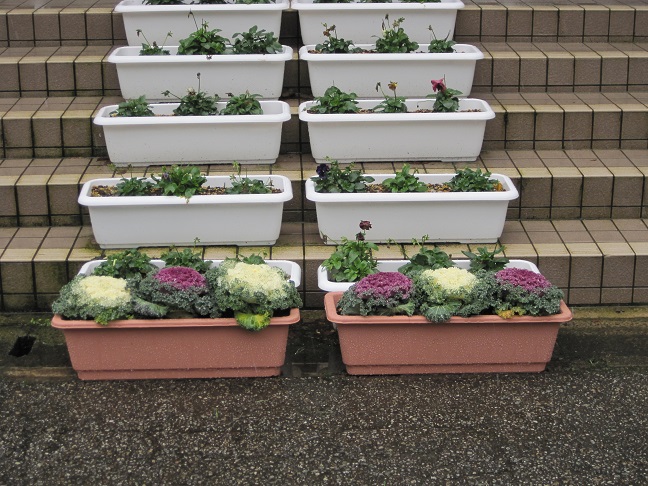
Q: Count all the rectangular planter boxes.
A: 12